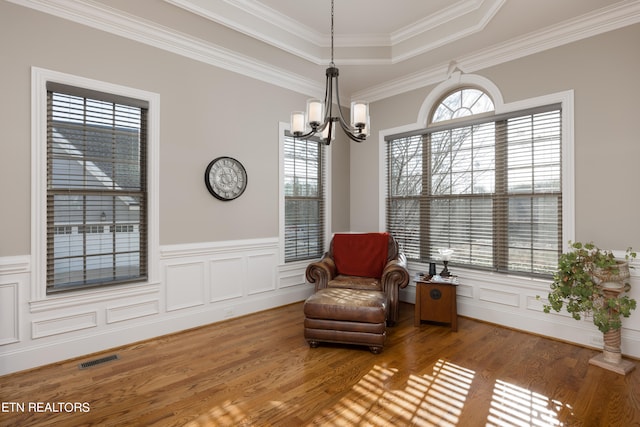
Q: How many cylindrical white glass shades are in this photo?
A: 5